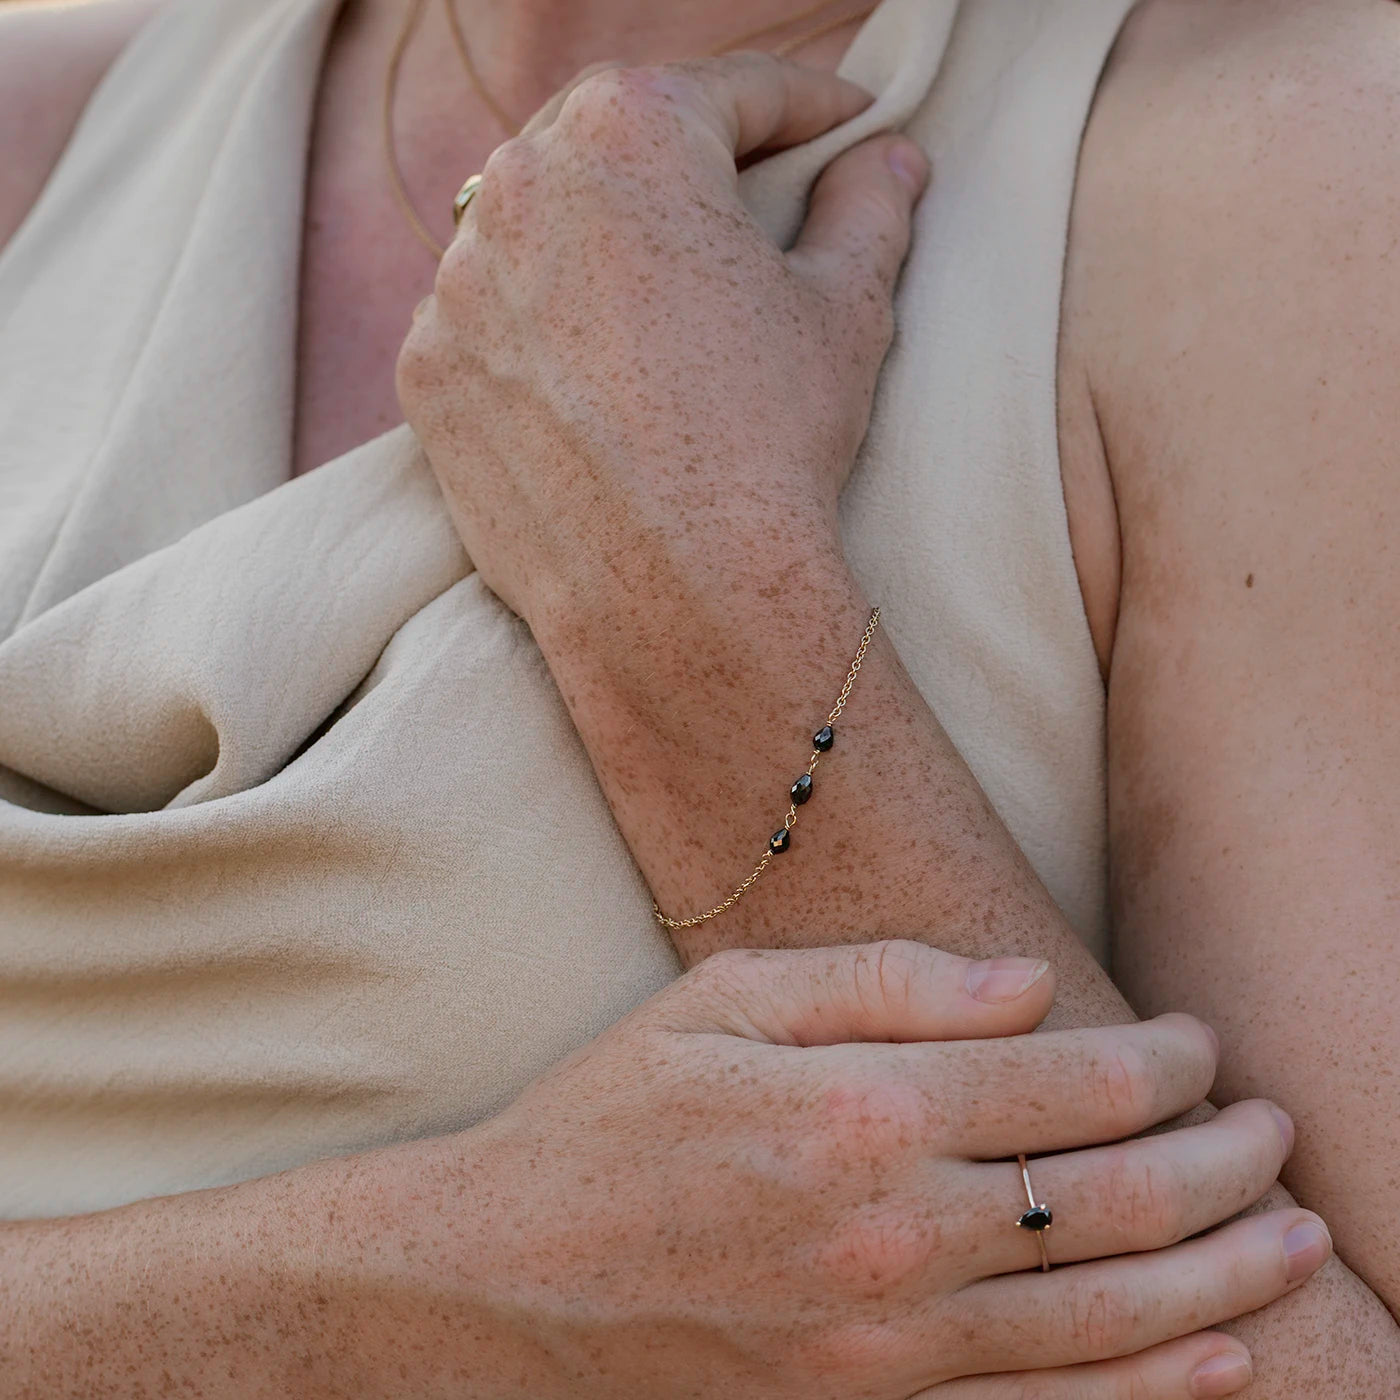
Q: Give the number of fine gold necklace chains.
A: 2